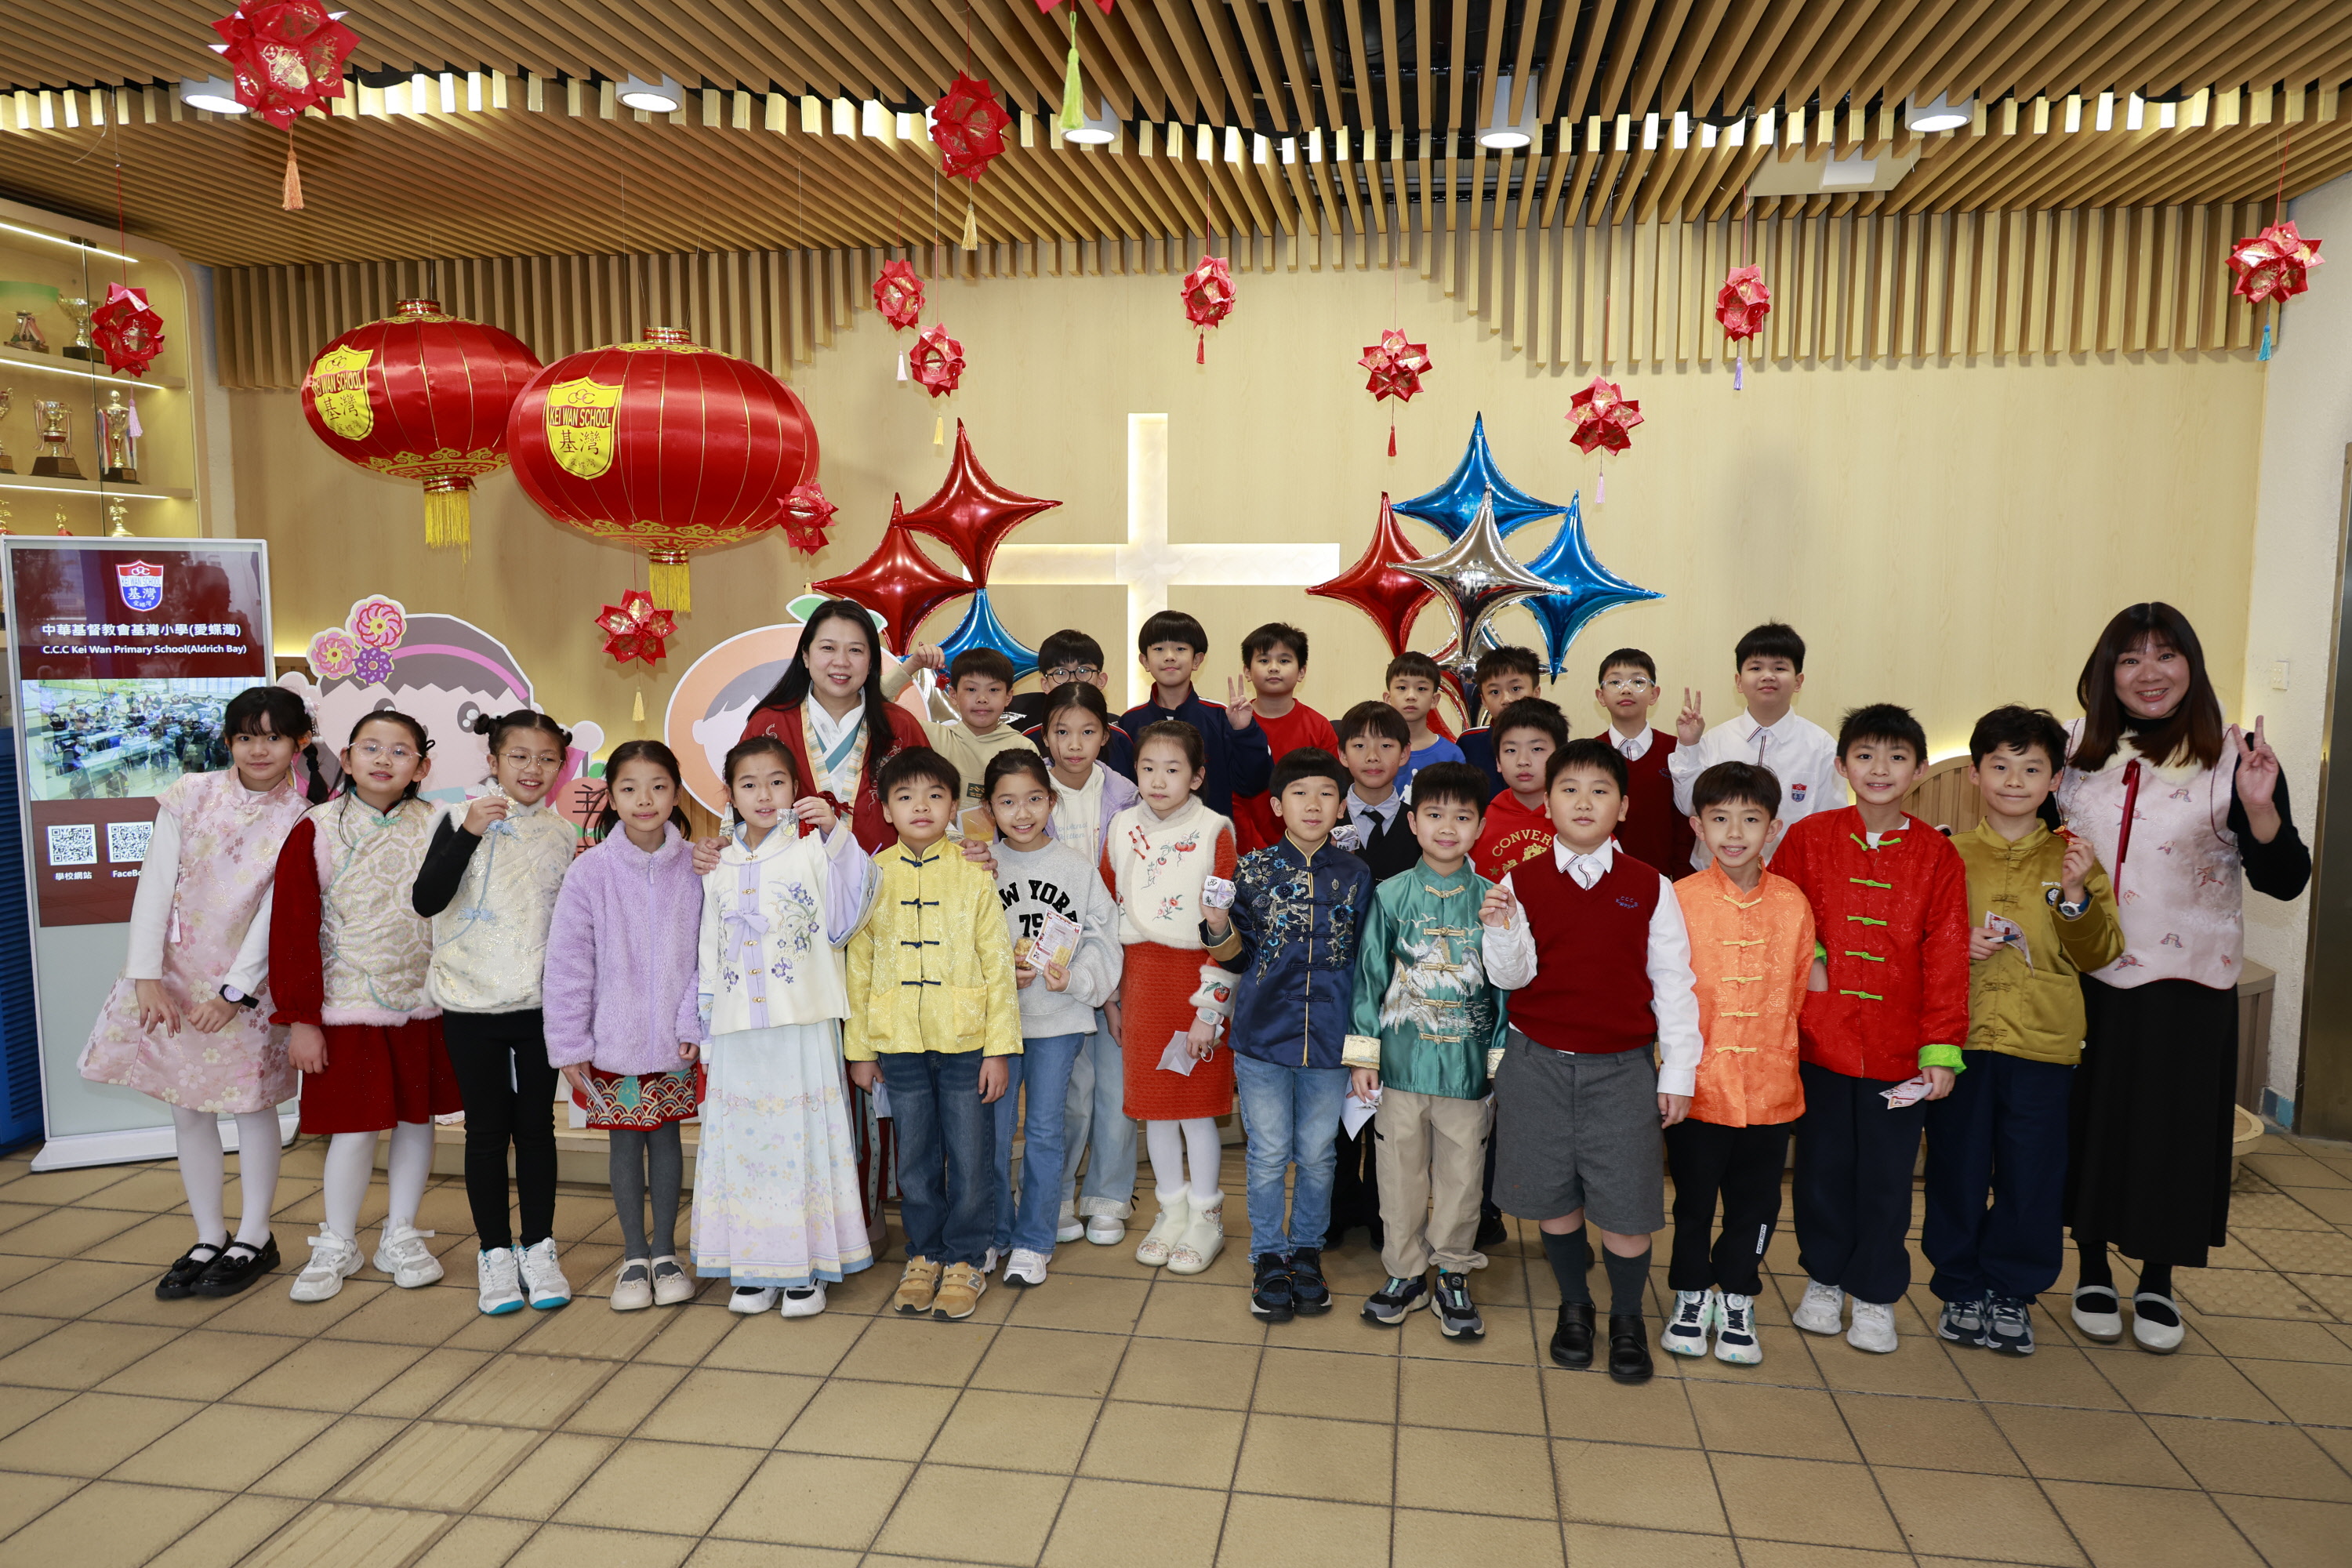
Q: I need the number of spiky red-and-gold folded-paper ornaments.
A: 13